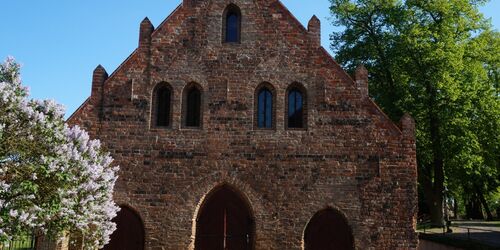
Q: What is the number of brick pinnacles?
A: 5